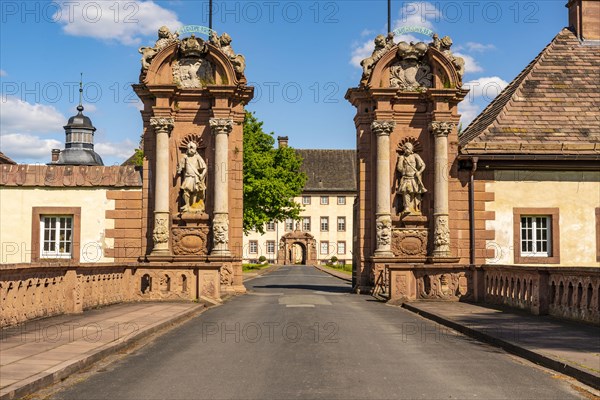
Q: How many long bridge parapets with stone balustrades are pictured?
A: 2